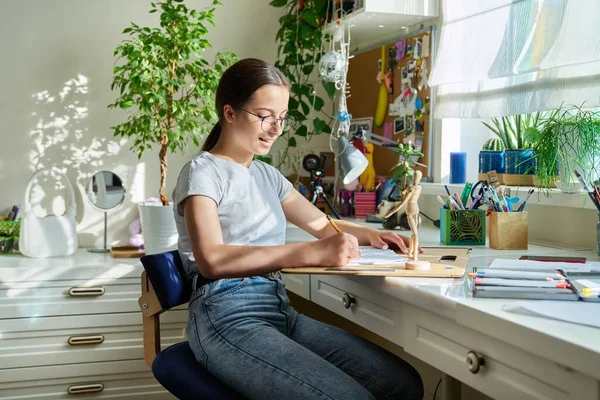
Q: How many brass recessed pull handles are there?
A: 3